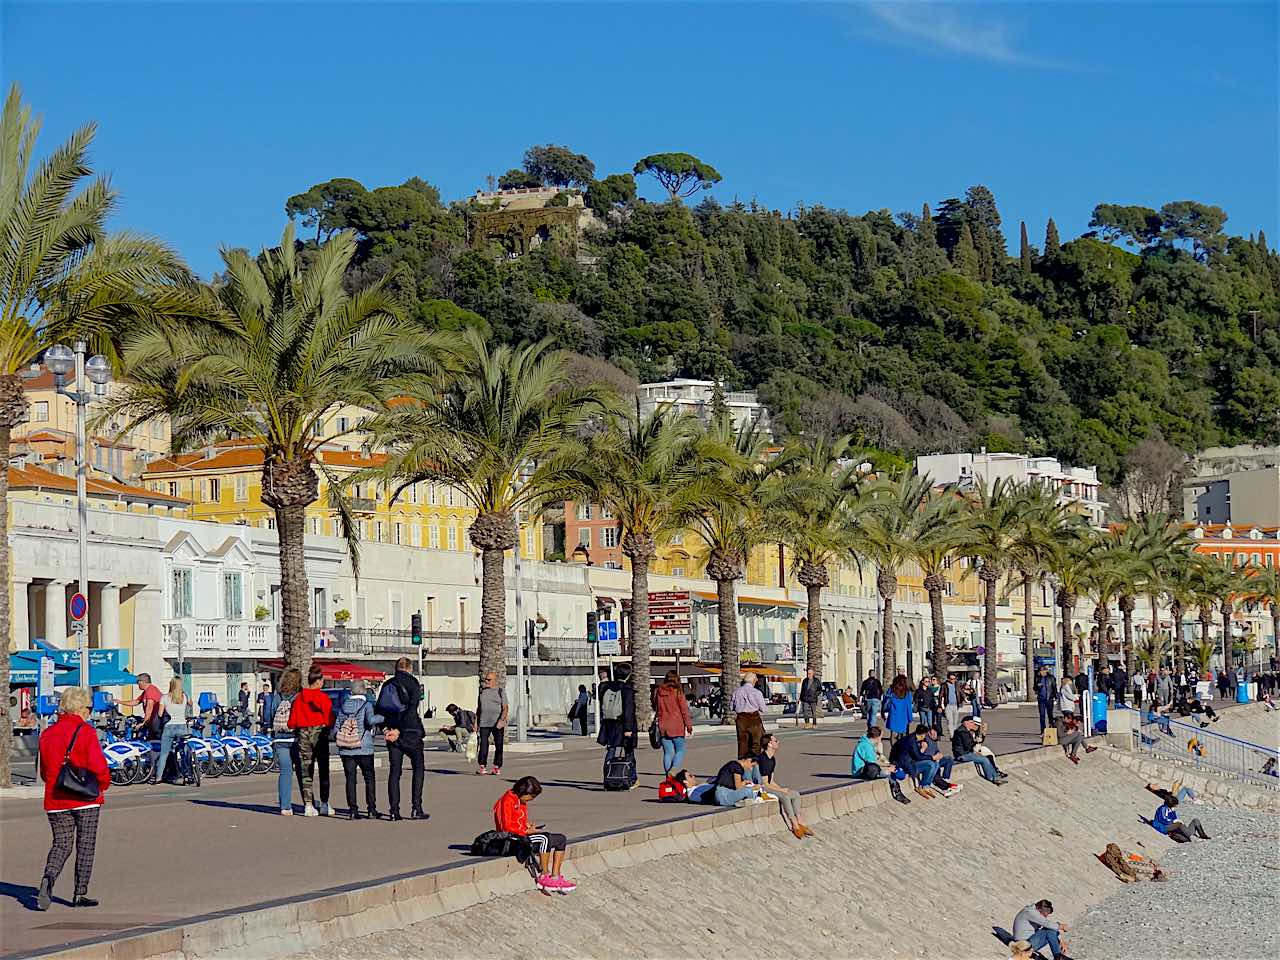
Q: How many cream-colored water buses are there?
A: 0